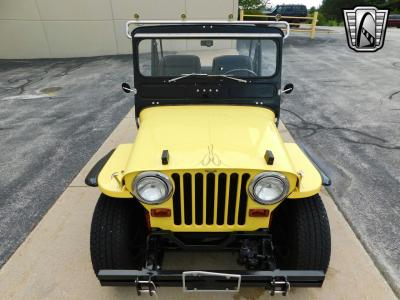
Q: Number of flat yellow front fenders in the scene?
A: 2